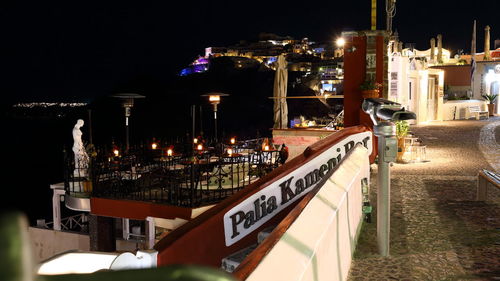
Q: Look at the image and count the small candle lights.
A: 8